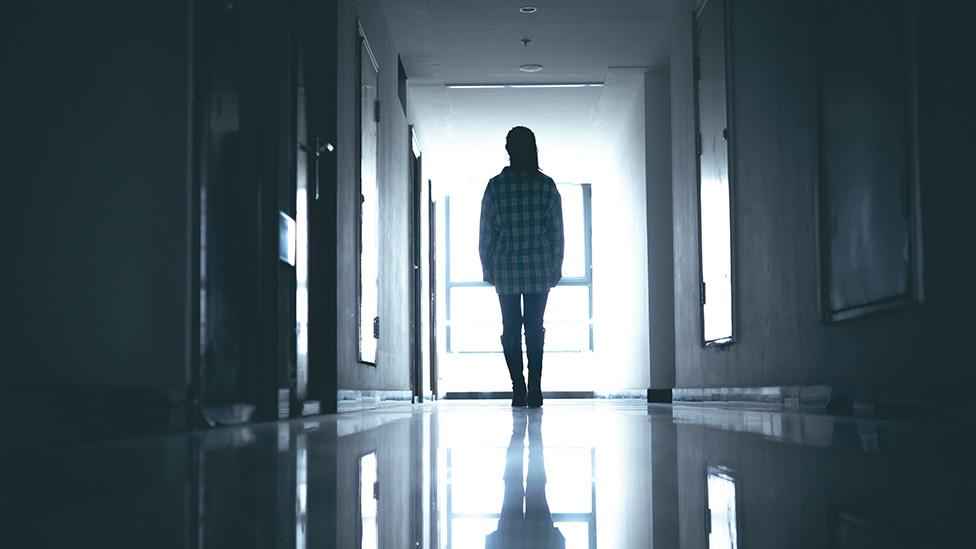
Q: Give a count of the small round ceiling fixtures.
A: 3